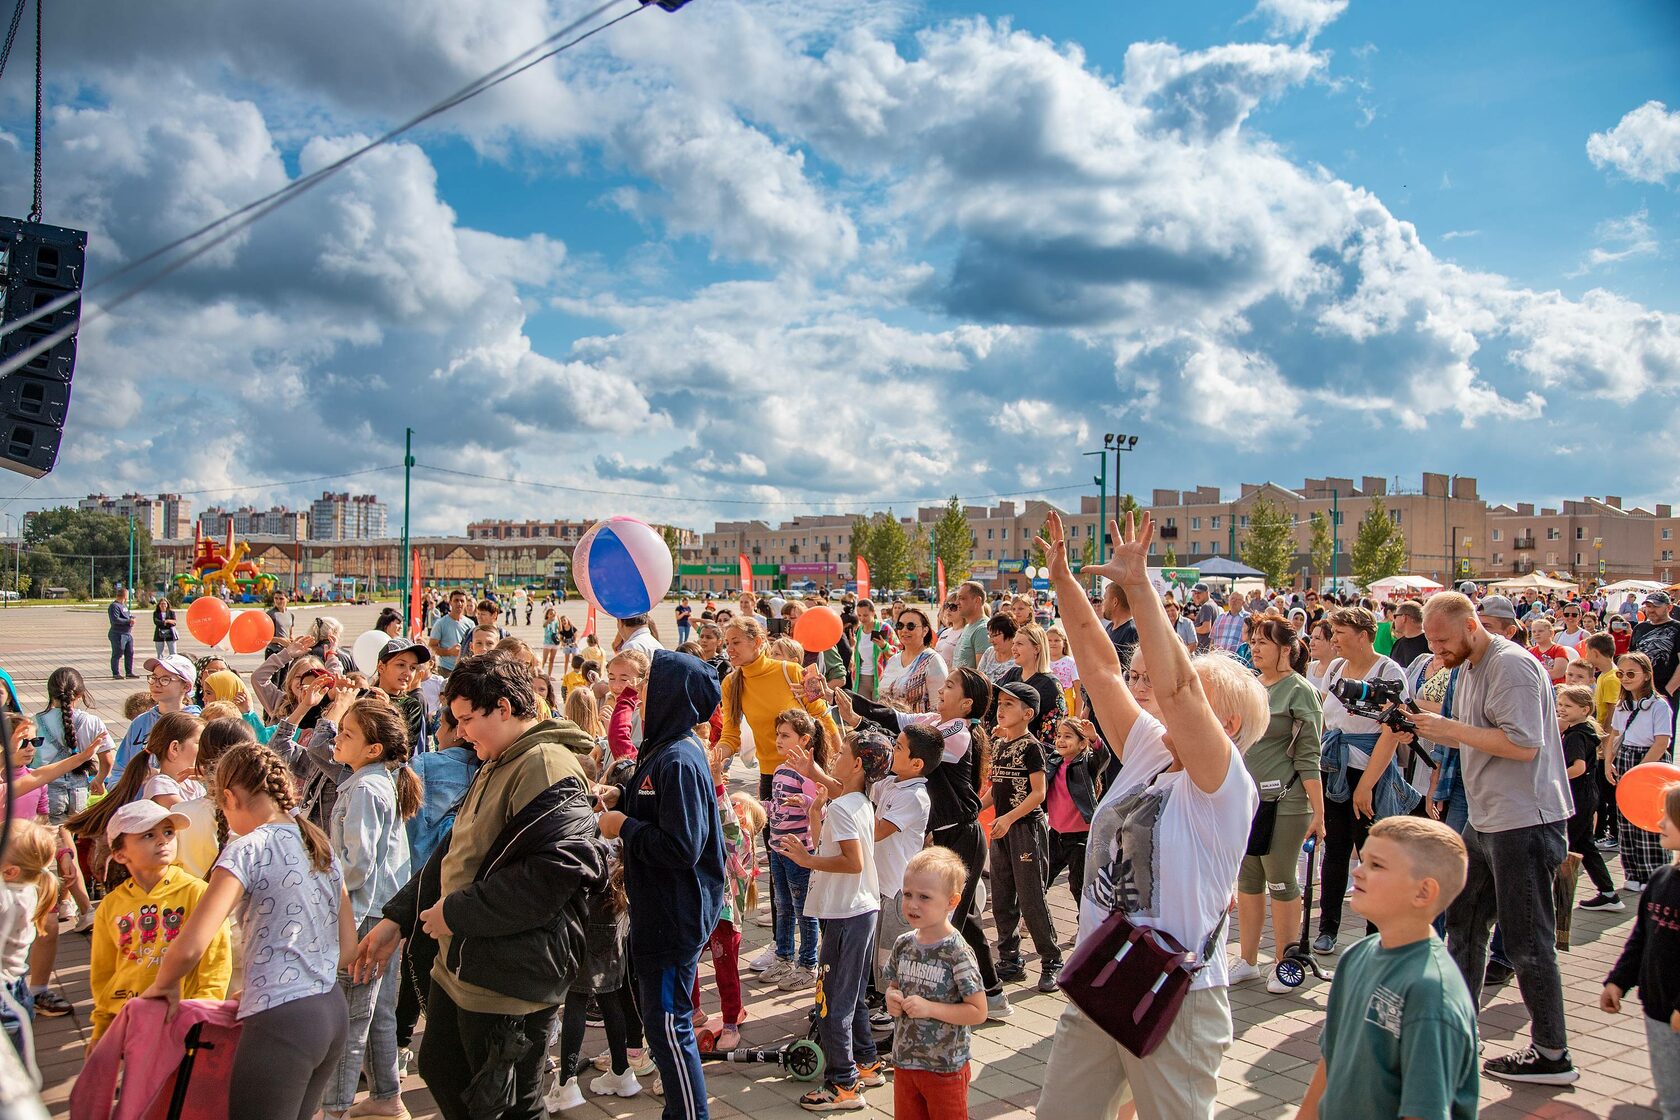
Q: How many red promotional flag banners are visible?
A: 5